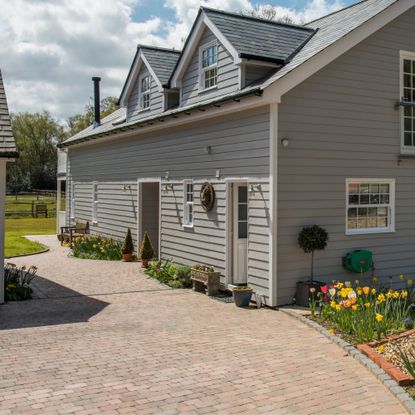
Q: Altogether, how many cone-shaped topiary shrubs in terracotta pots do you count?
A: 2